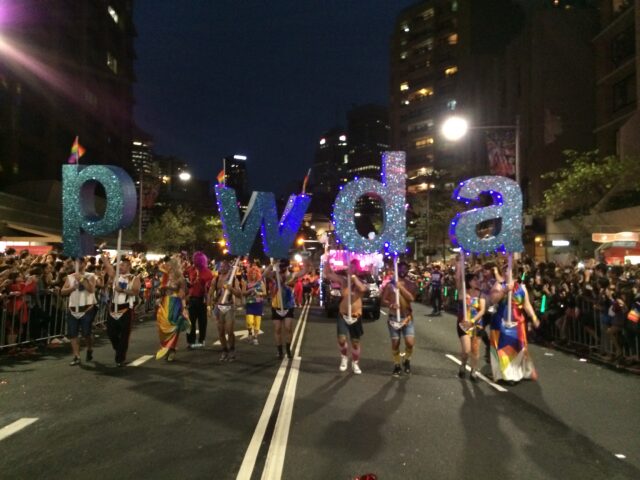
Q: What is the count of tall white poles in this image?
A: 8